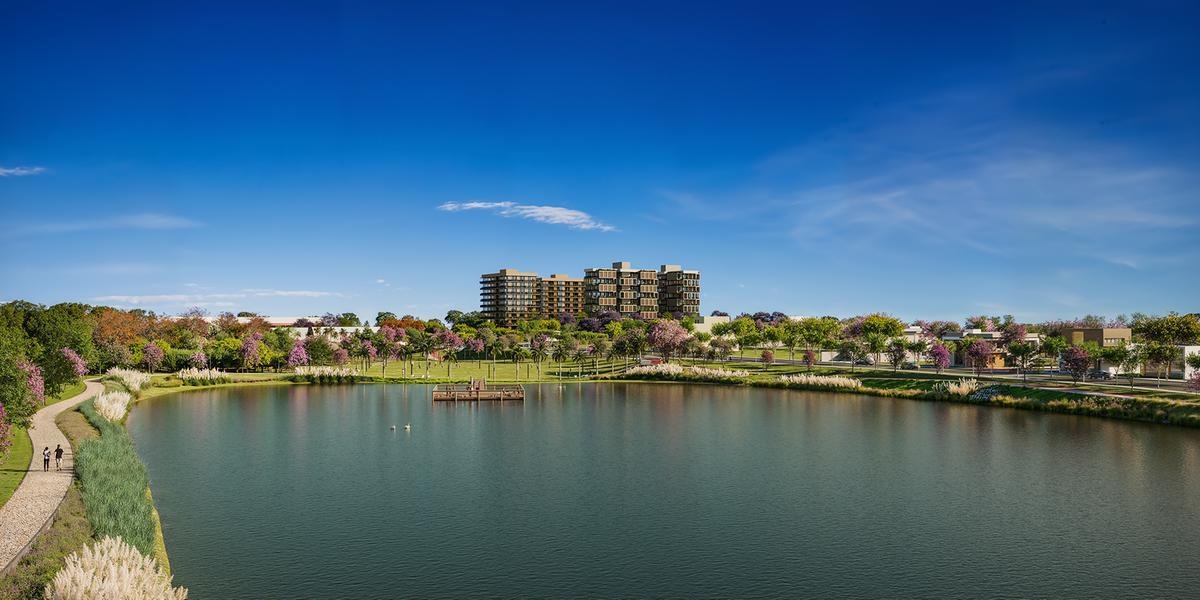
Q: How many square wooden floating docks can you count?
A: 1